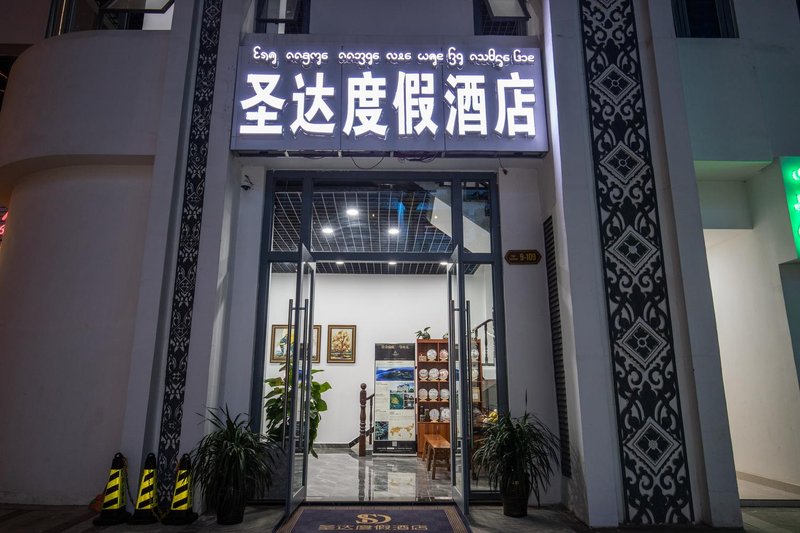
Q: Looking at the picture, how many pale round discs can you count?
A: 12